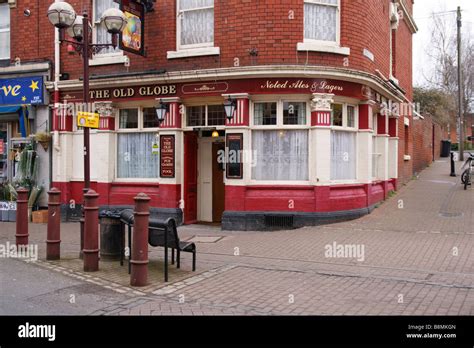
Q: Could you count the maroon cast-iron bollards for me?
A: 4